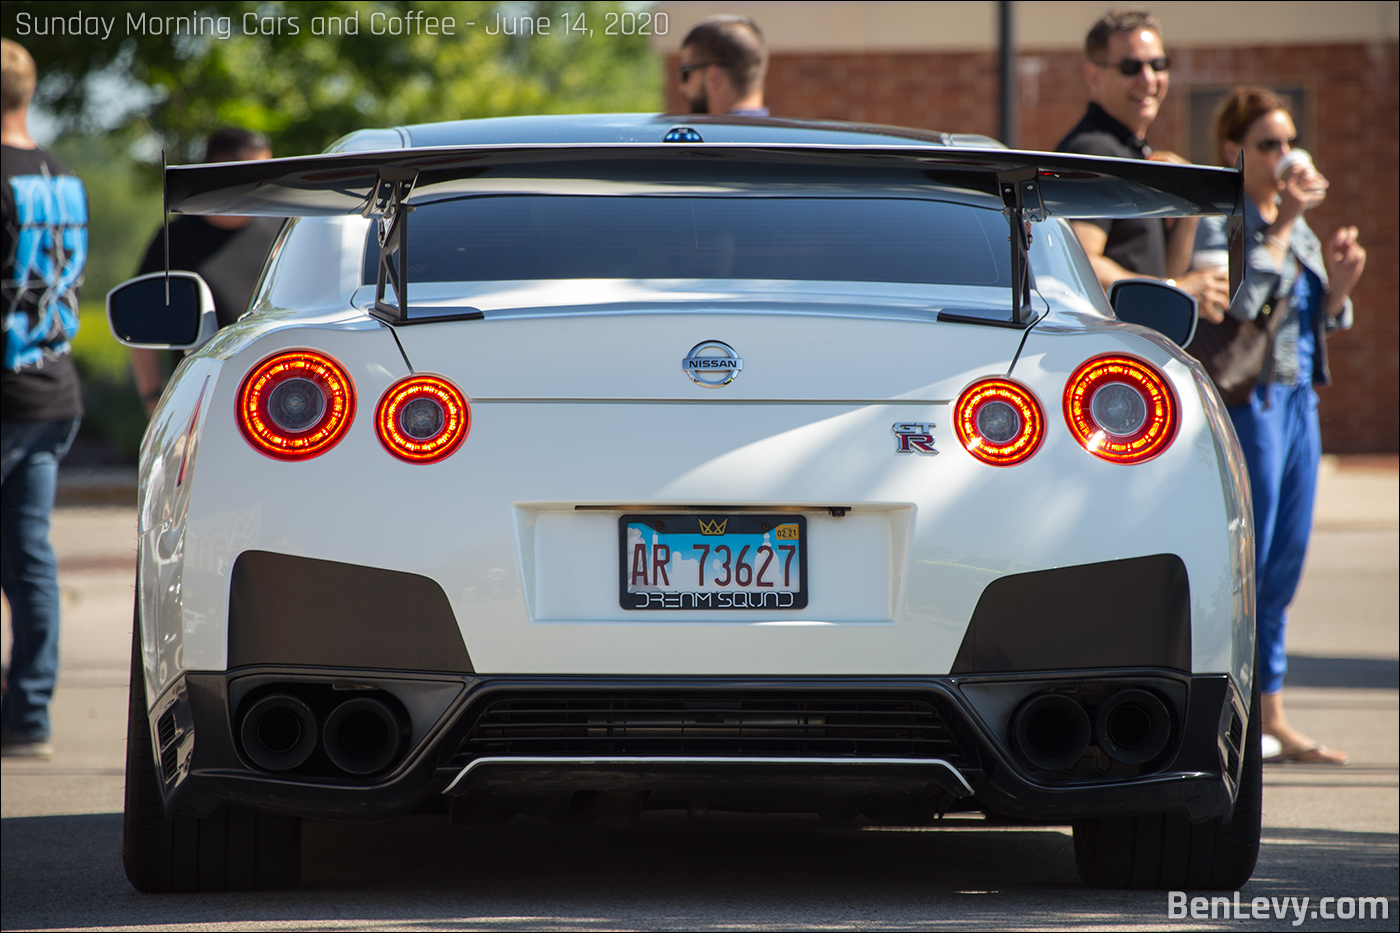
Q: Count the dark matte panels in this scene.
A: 2